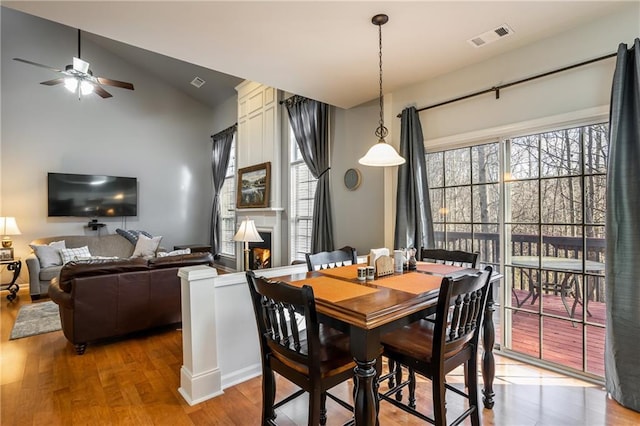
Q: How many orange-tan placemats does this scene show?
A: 4